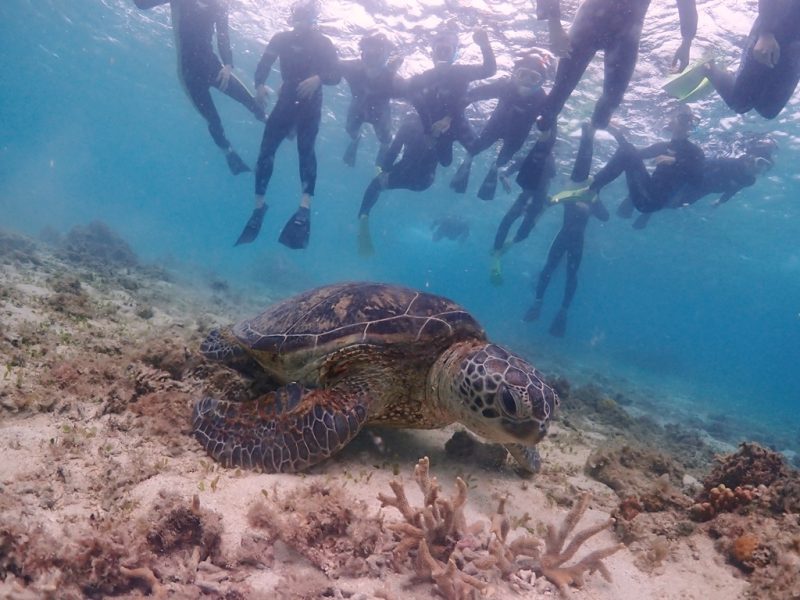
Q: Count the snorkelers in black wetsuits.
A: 12